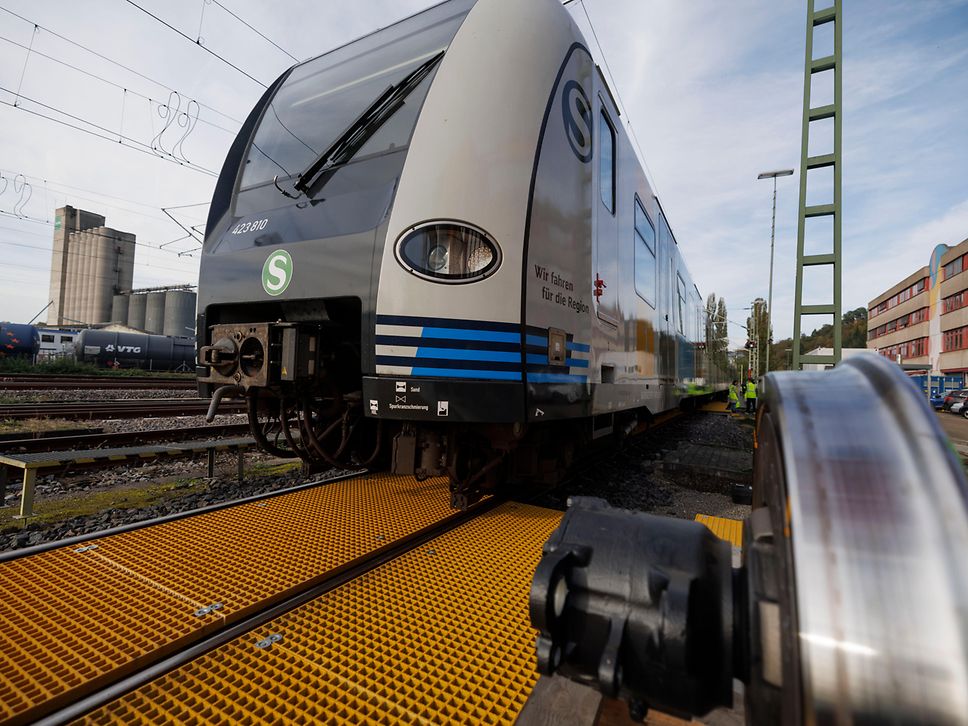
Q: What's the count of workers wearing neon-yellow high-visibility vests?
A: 2